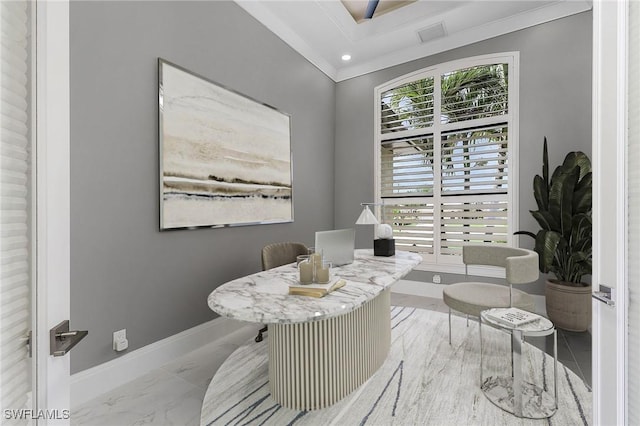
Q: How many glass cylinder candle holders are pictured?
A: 3